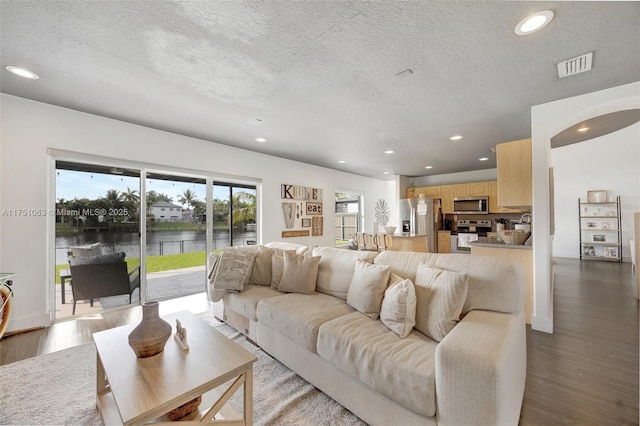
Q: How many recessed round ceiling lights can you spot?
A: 10